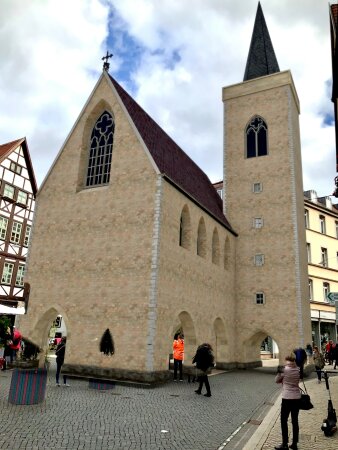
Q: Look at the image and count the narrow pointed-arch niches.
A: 4